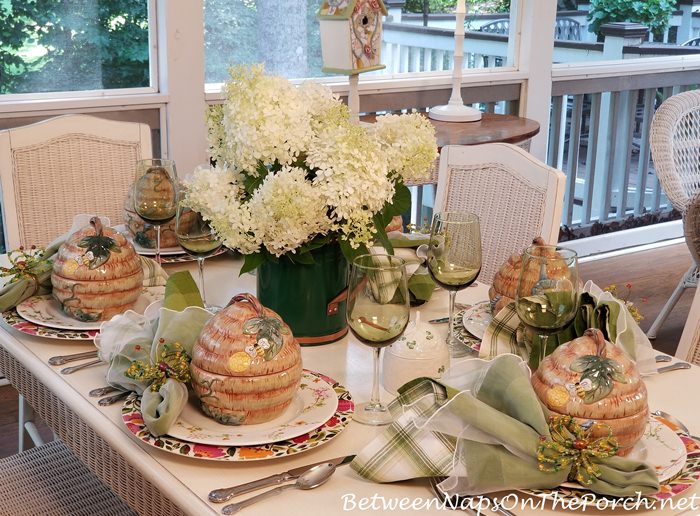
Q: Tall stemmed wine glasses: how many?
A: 5